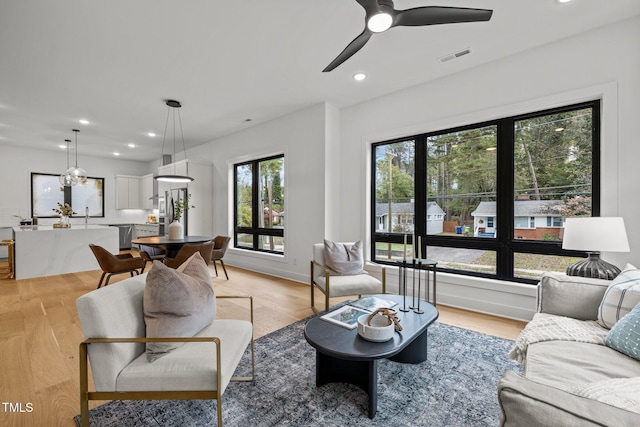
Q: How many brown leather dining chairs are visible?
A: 4